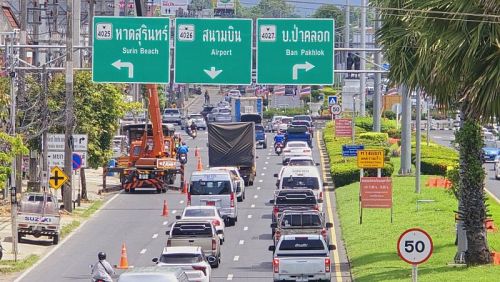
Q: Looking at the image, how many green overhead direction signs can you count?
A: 3